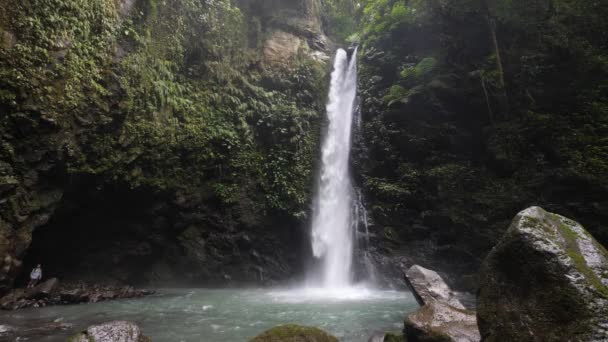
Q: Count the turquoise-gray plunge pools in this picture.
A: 1